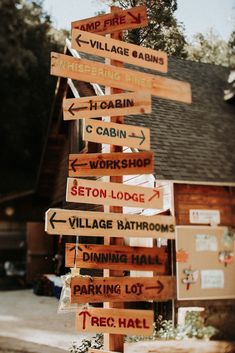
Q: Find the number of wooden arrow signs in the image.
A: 11